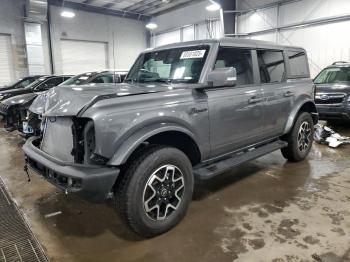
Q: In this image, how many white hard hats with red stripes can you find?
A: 0